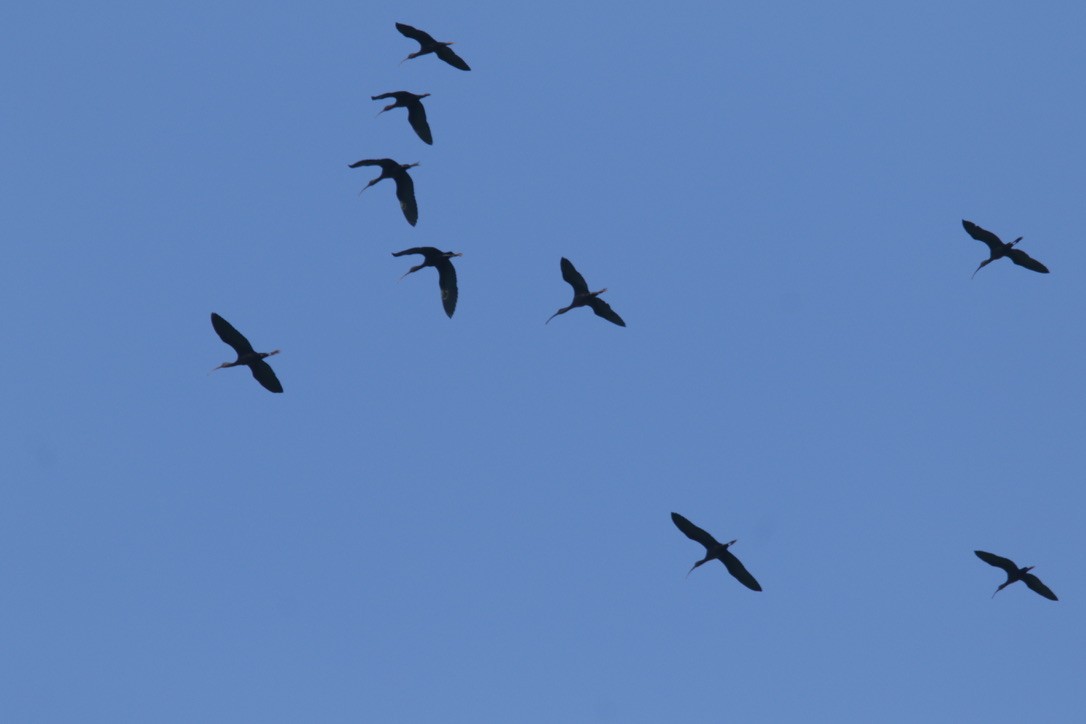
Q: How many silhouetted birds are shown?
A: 9